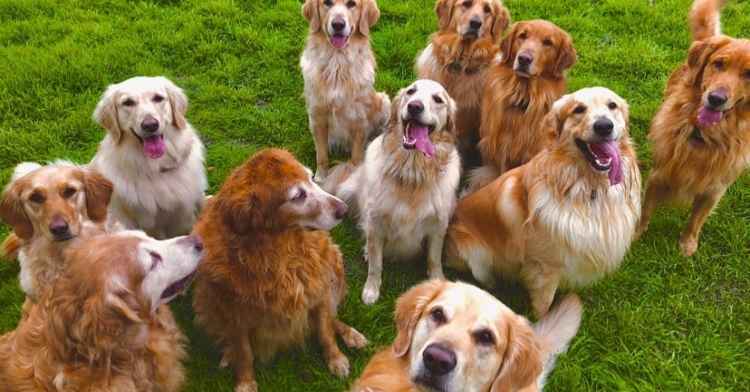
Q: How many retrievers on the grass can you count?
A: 11